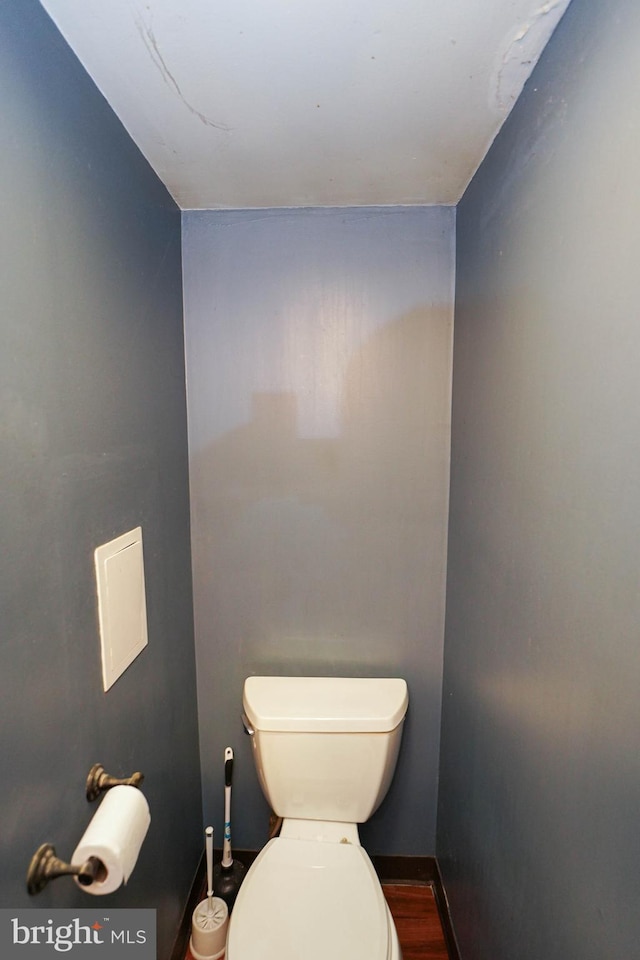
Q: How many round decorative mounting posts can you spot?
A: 2